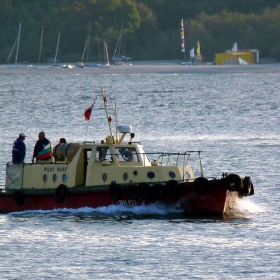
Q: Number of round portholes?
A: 8